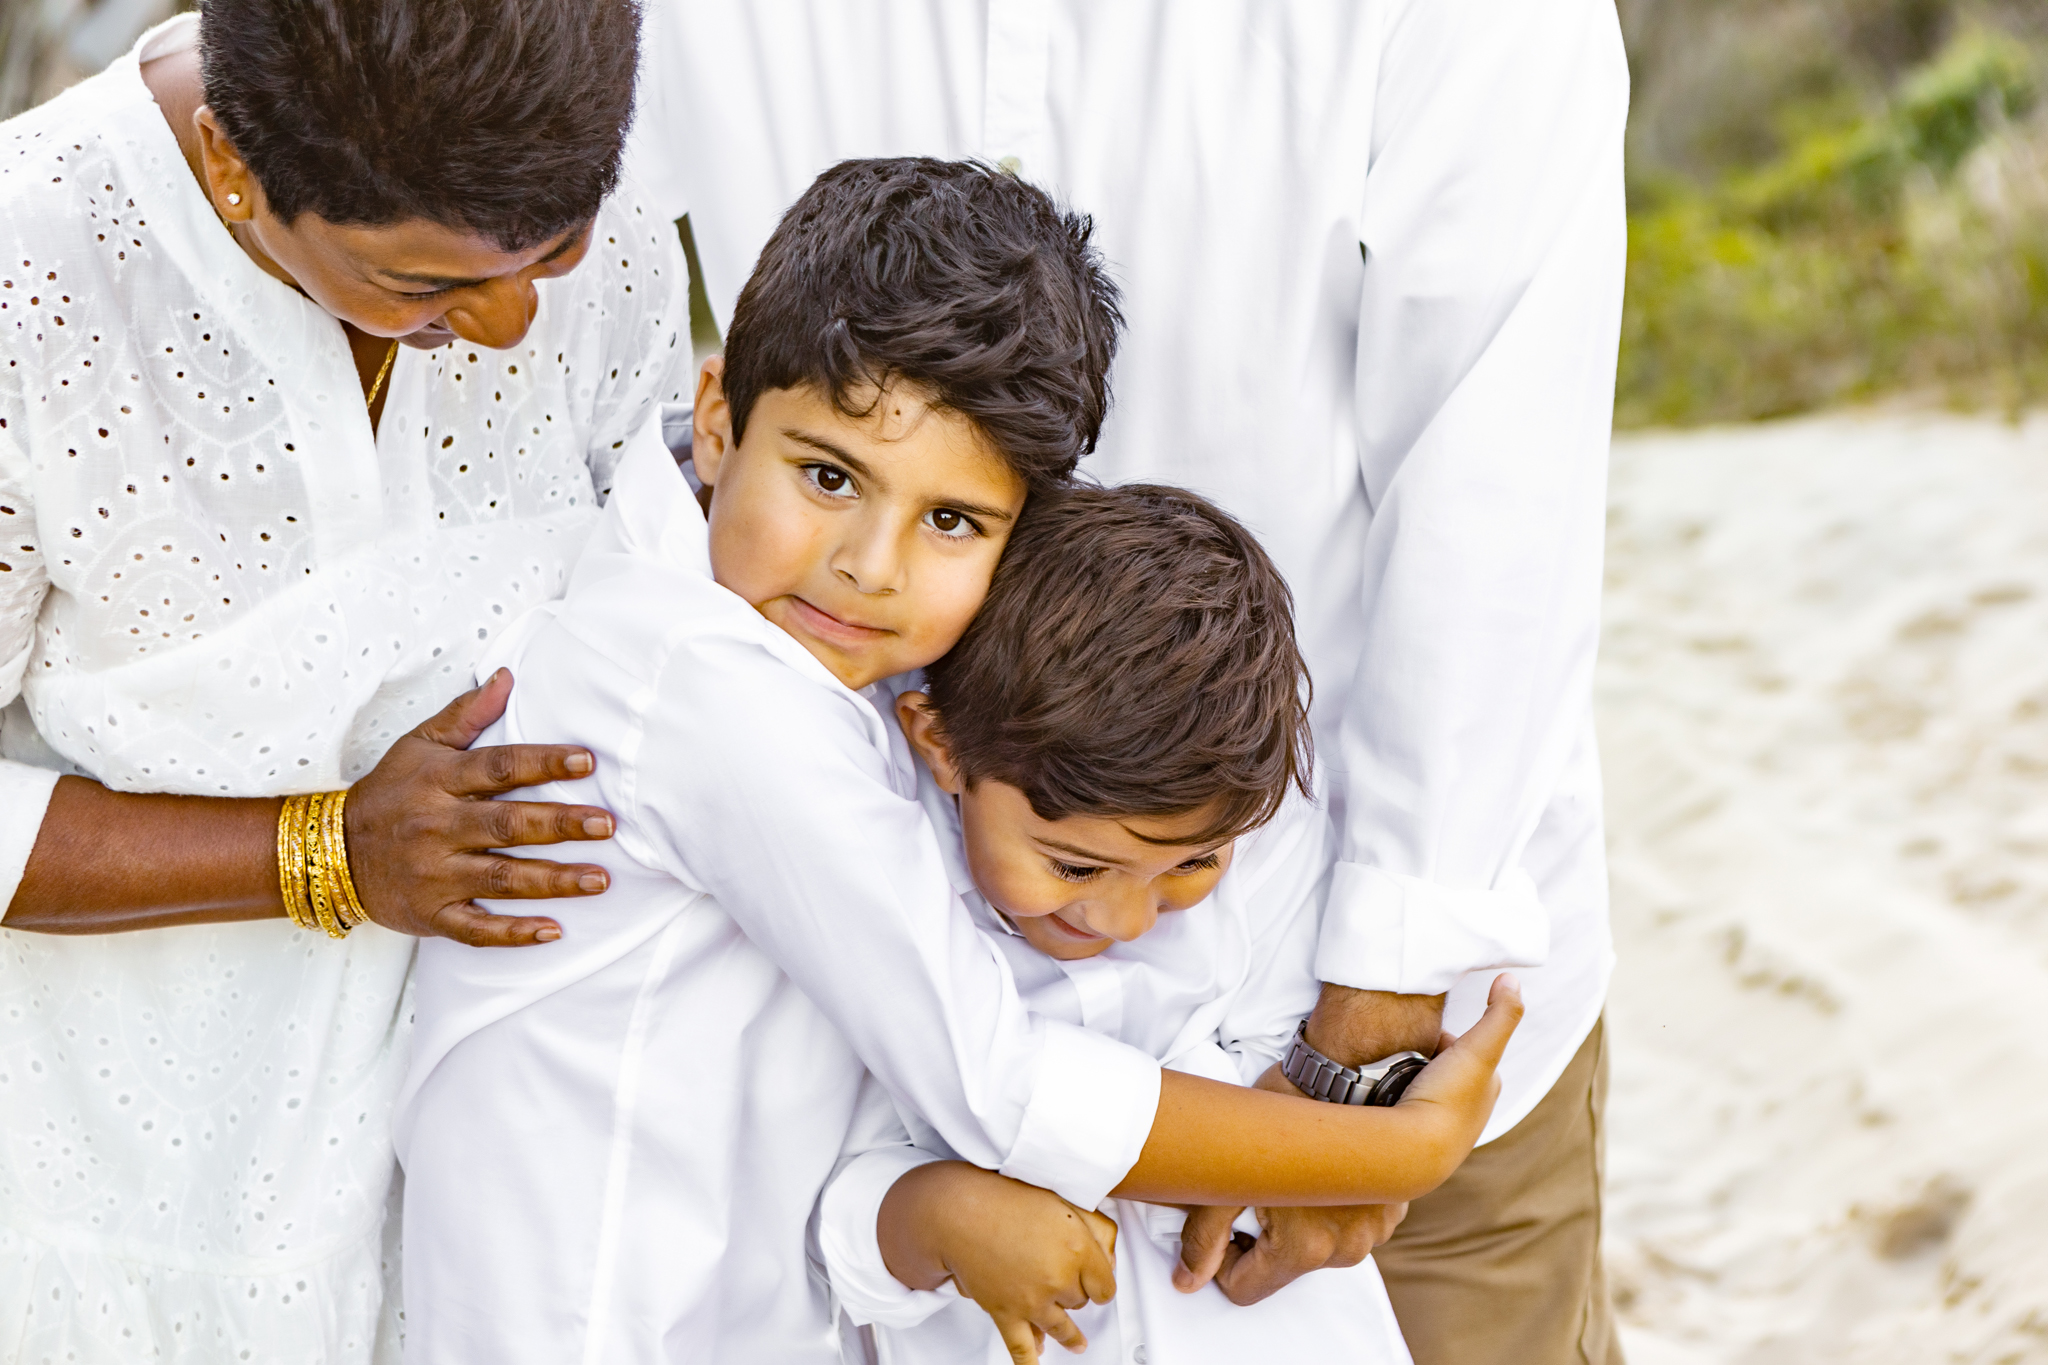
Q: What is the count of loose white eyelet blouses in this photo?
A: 1